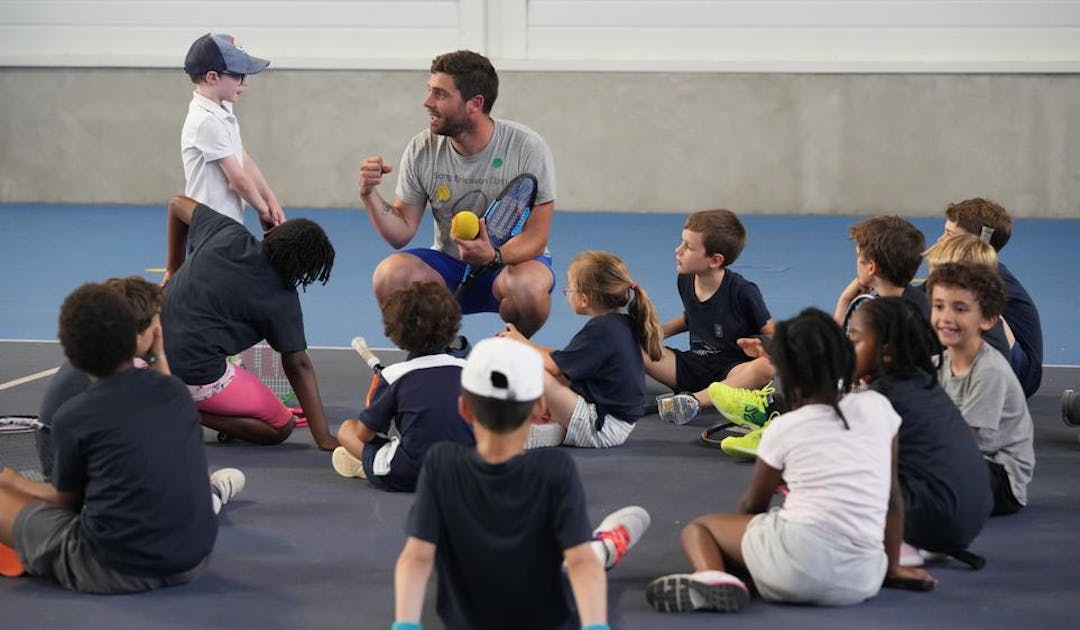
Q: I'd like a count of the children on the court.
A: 14